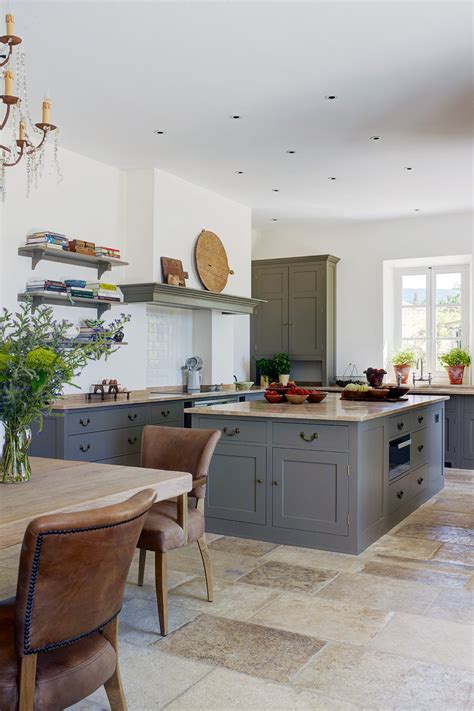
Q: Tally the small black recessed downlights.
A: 11